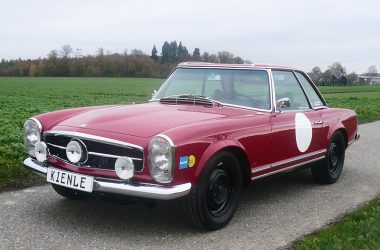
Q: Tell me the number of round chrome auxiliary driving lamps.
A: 3